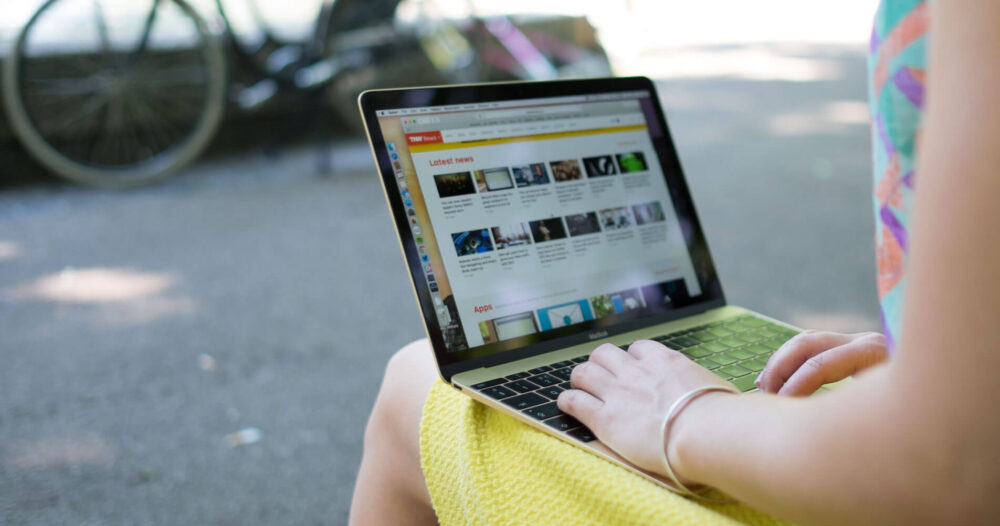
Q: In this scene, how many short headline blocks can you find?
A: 12